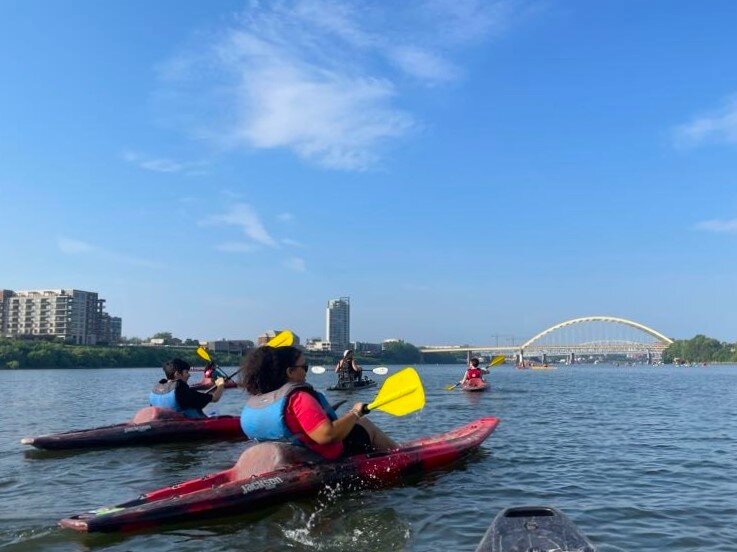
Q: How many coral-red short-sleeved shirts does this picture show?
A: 1